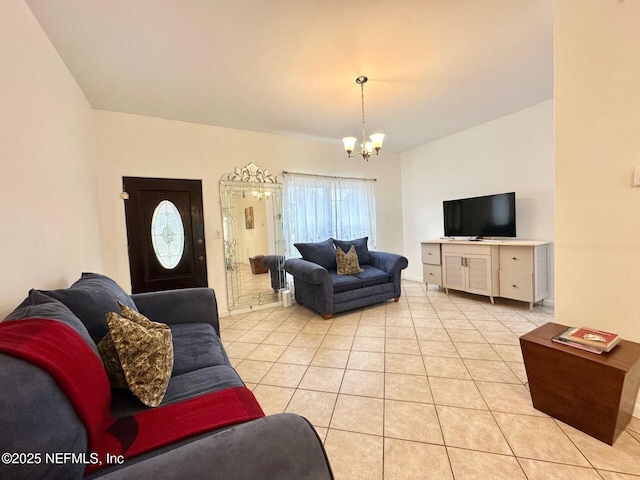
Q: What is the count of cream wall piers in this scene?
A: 1